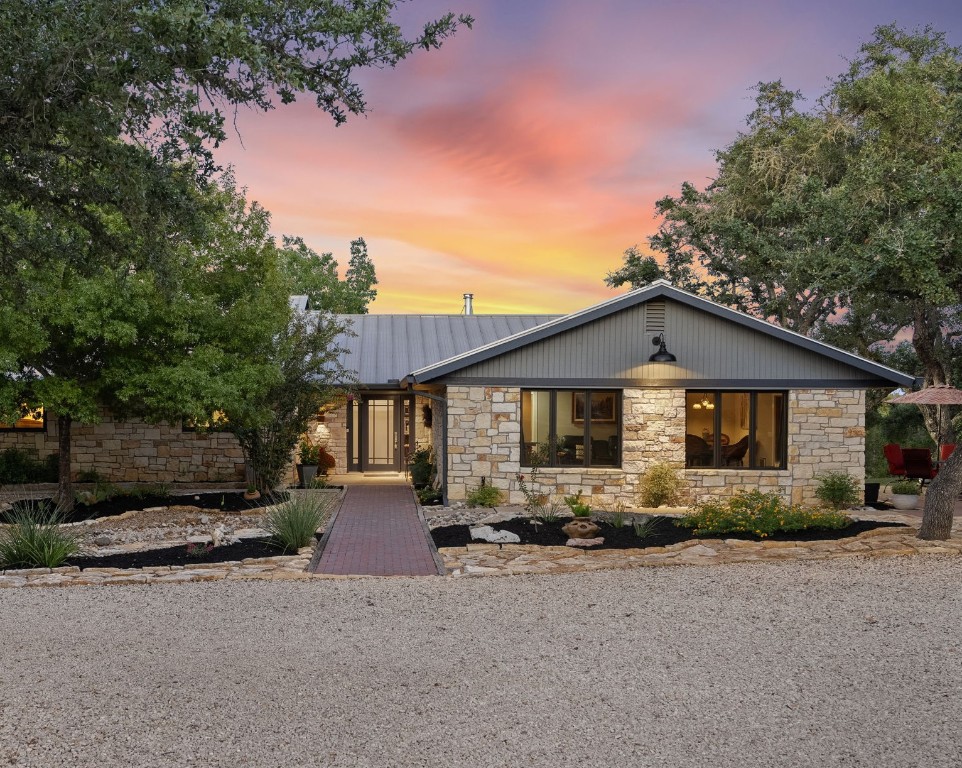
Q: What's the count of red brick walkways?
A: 1